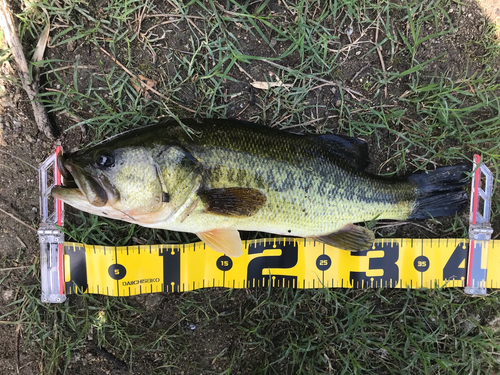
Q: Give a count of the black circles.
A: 4